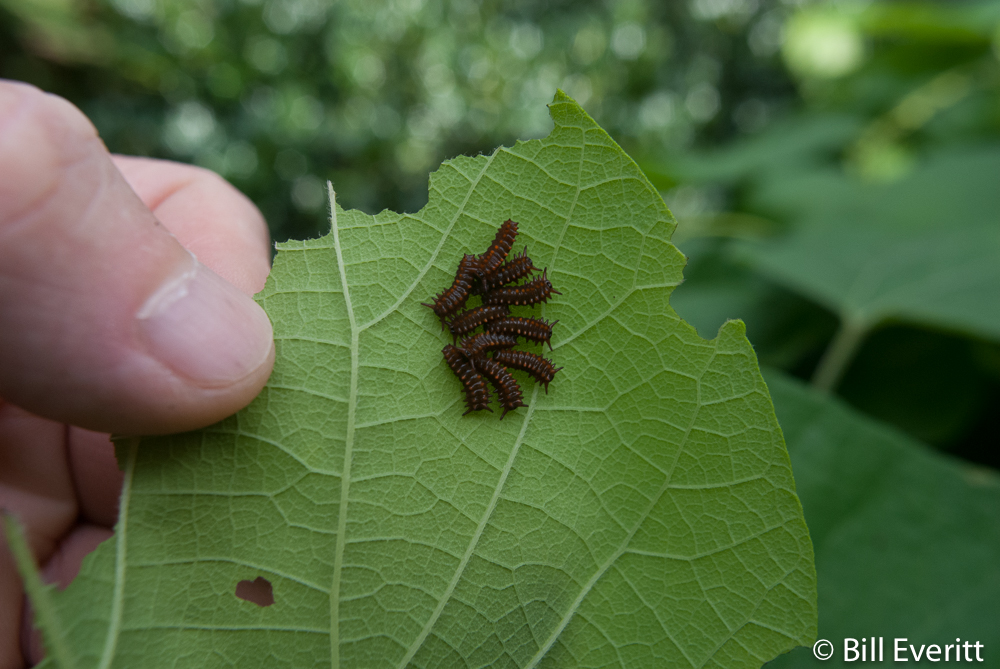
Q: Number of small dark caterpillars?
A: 10